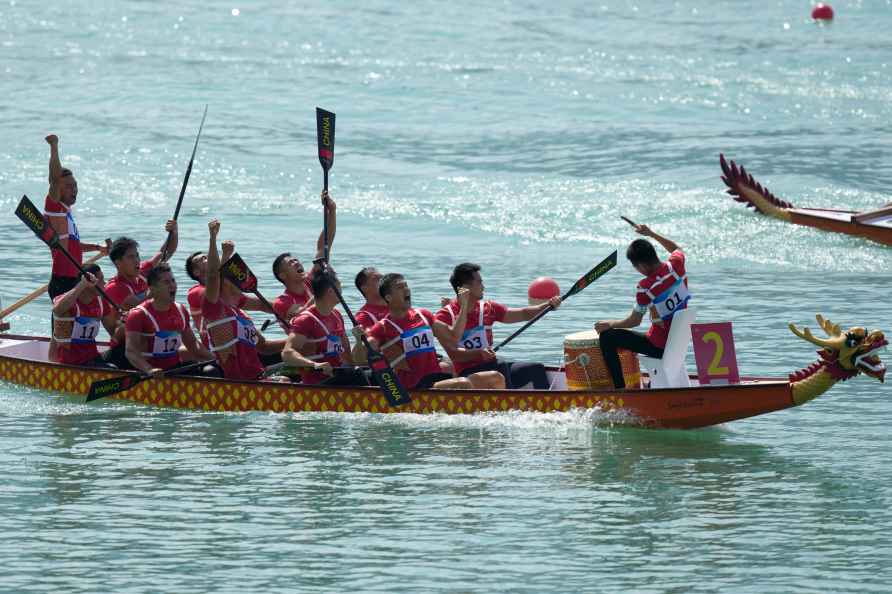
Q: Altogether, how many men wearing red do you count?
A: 12